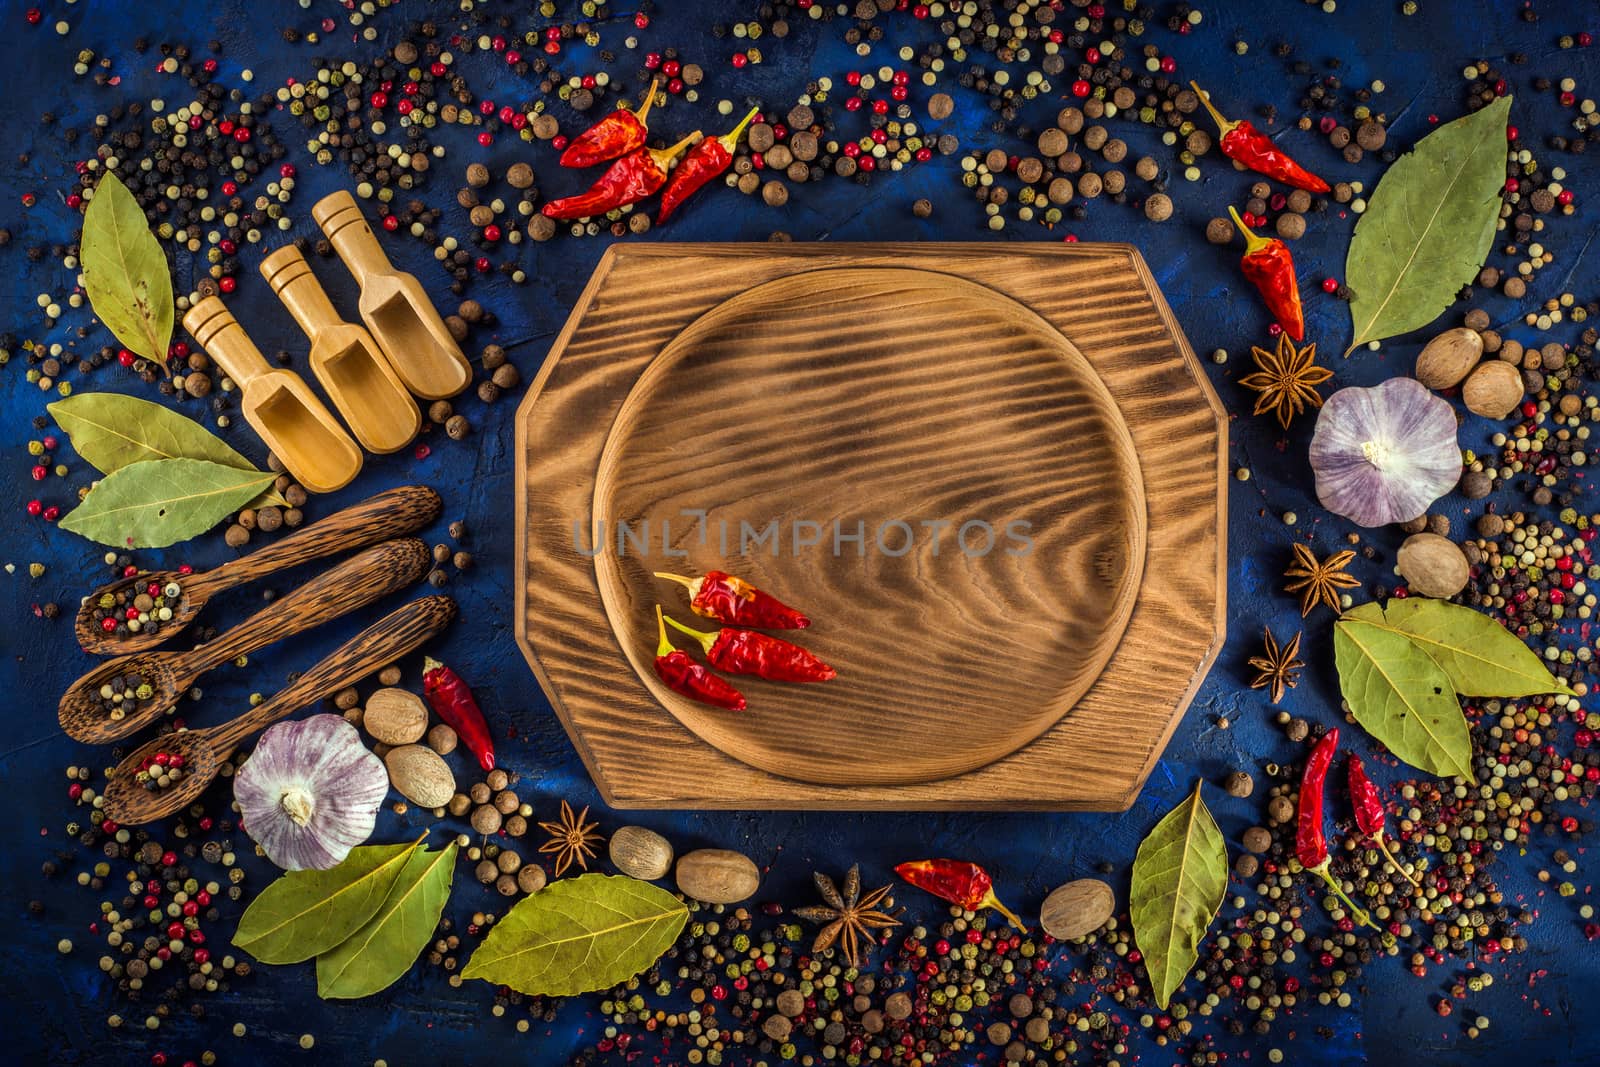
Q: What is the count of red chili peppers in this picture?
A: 12